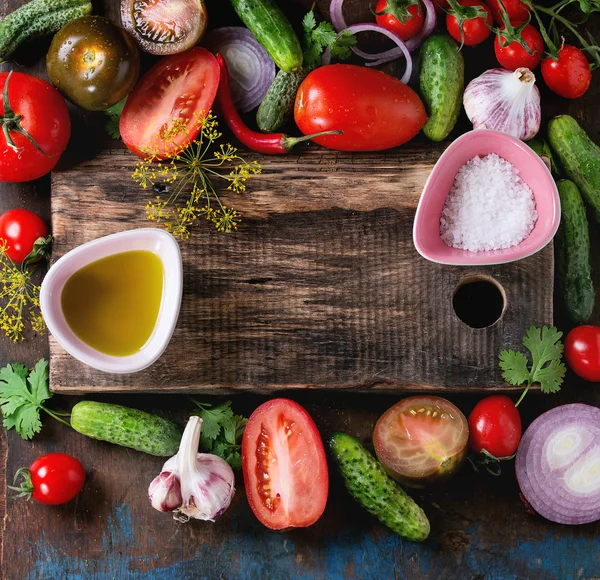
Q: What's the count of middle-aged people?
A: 0